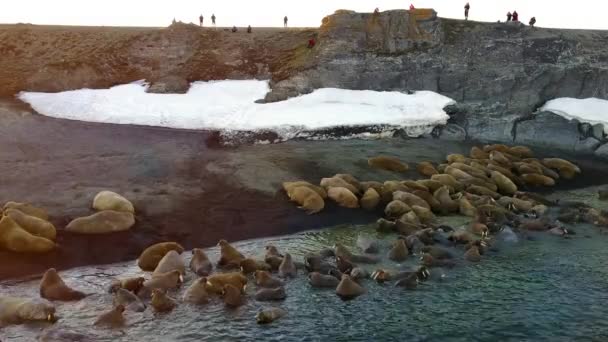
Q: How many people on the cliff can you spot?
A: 12